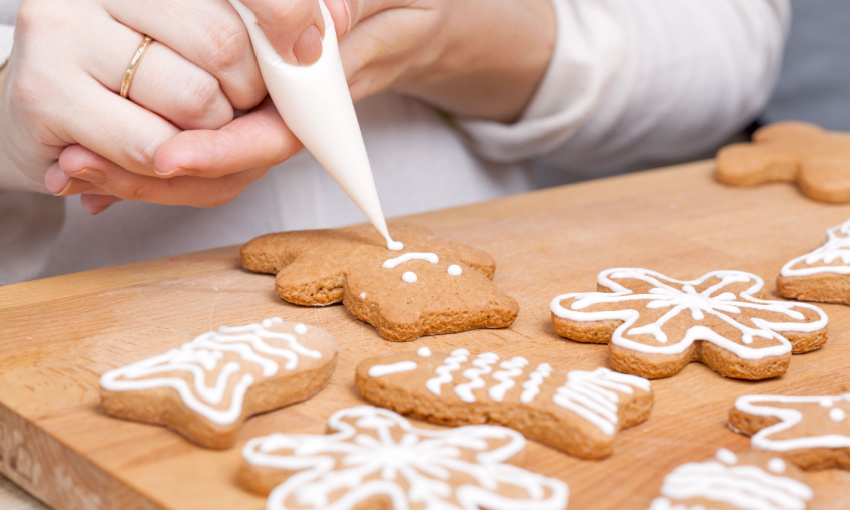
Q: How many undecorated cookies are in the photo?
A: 1